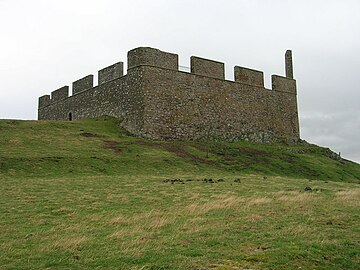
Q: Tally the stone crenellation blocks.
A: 8